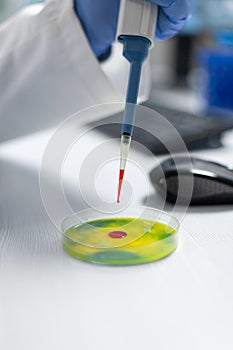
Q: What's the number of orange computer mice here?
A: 0